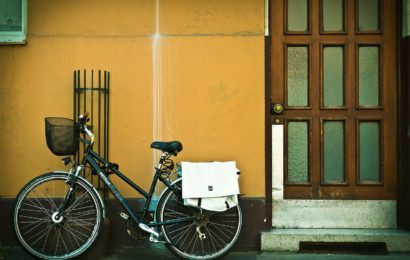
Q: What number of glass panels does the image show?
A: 9